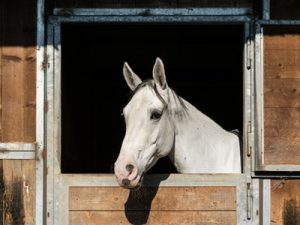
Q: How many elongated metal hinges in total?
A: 3